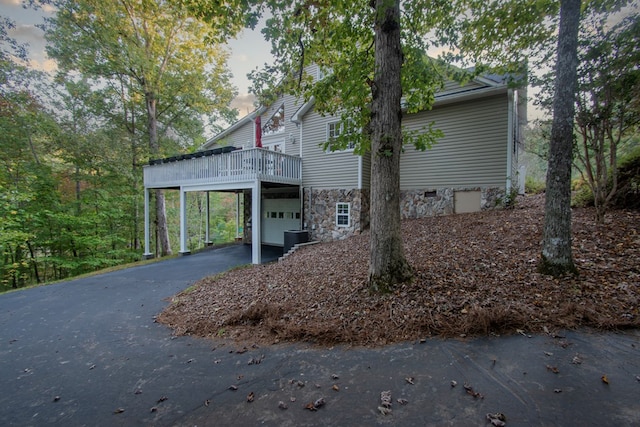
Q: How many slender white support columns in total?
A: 5